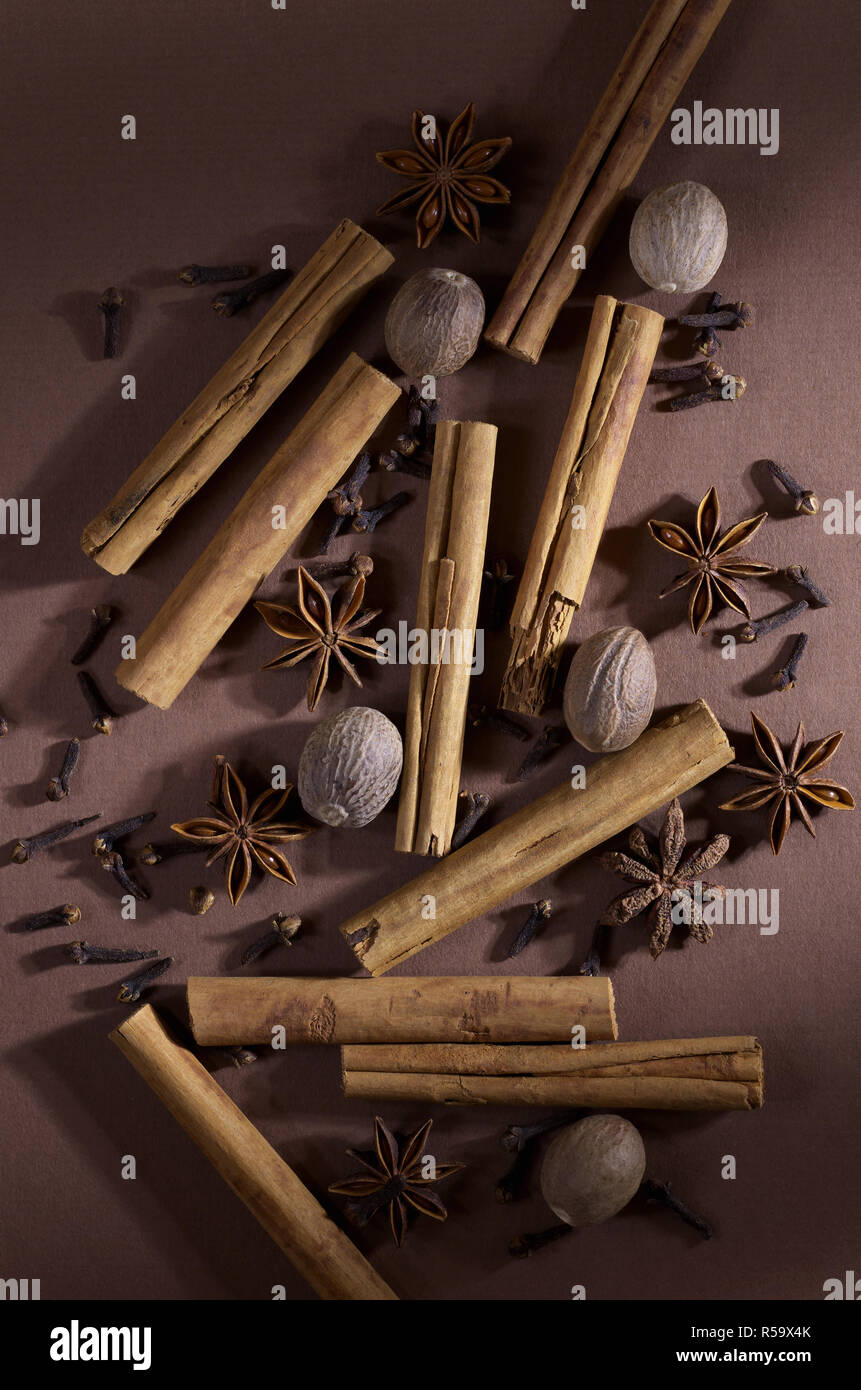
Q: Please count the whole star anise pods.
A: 7